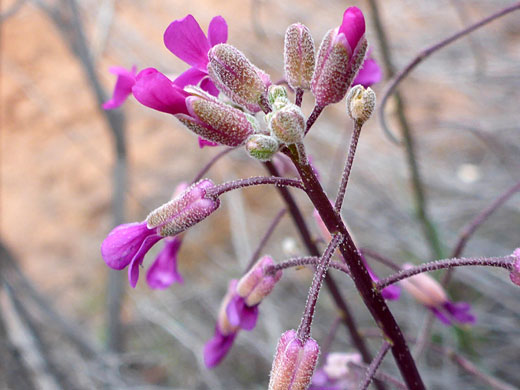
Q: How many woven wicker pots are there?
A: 0